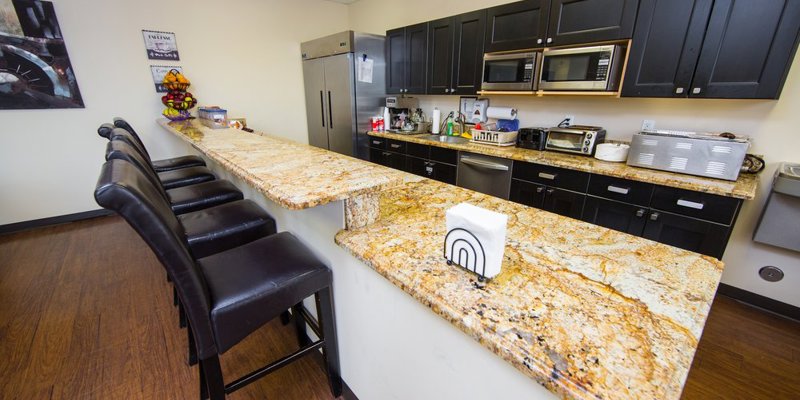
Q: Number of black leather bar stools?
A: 5